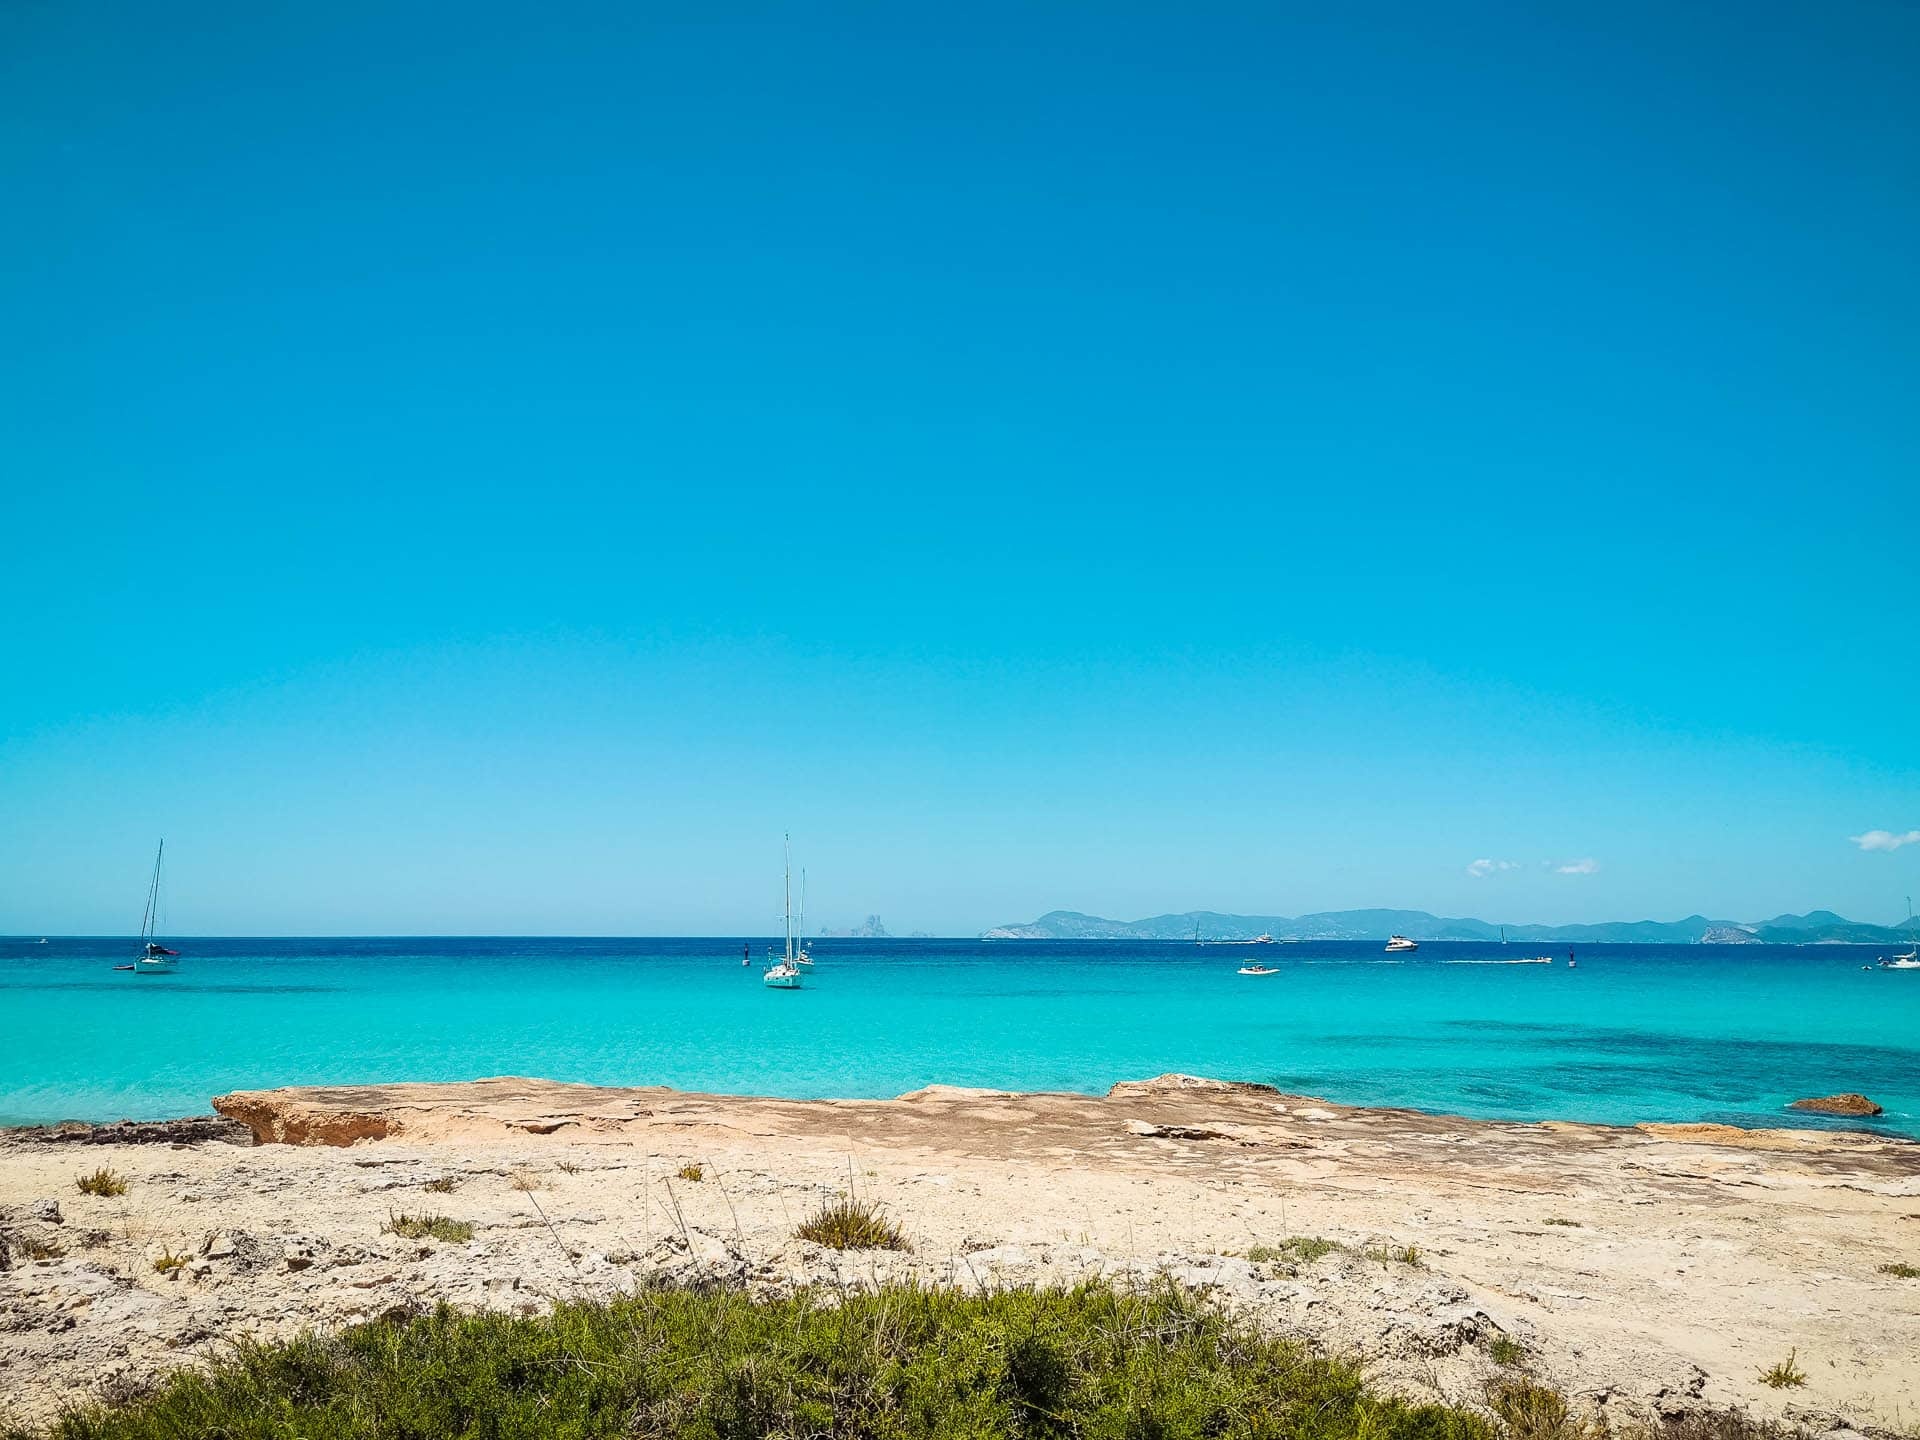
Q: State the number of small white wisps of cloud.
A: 3